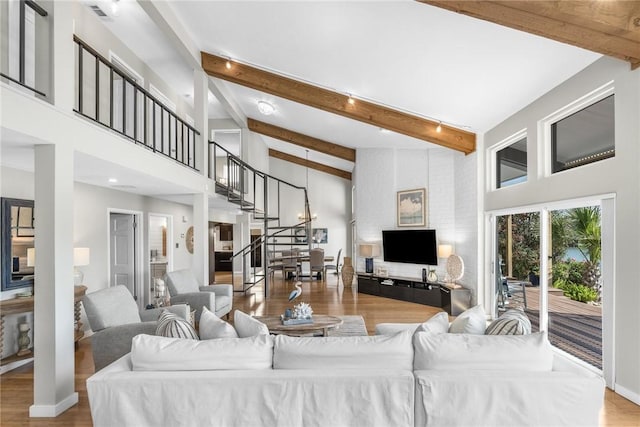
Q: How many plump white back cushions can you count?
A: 3